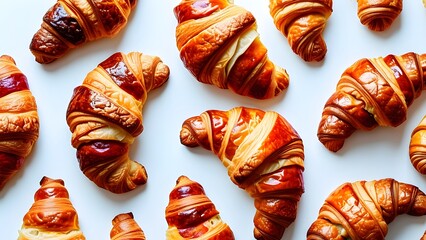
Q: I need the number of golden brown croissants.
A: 13